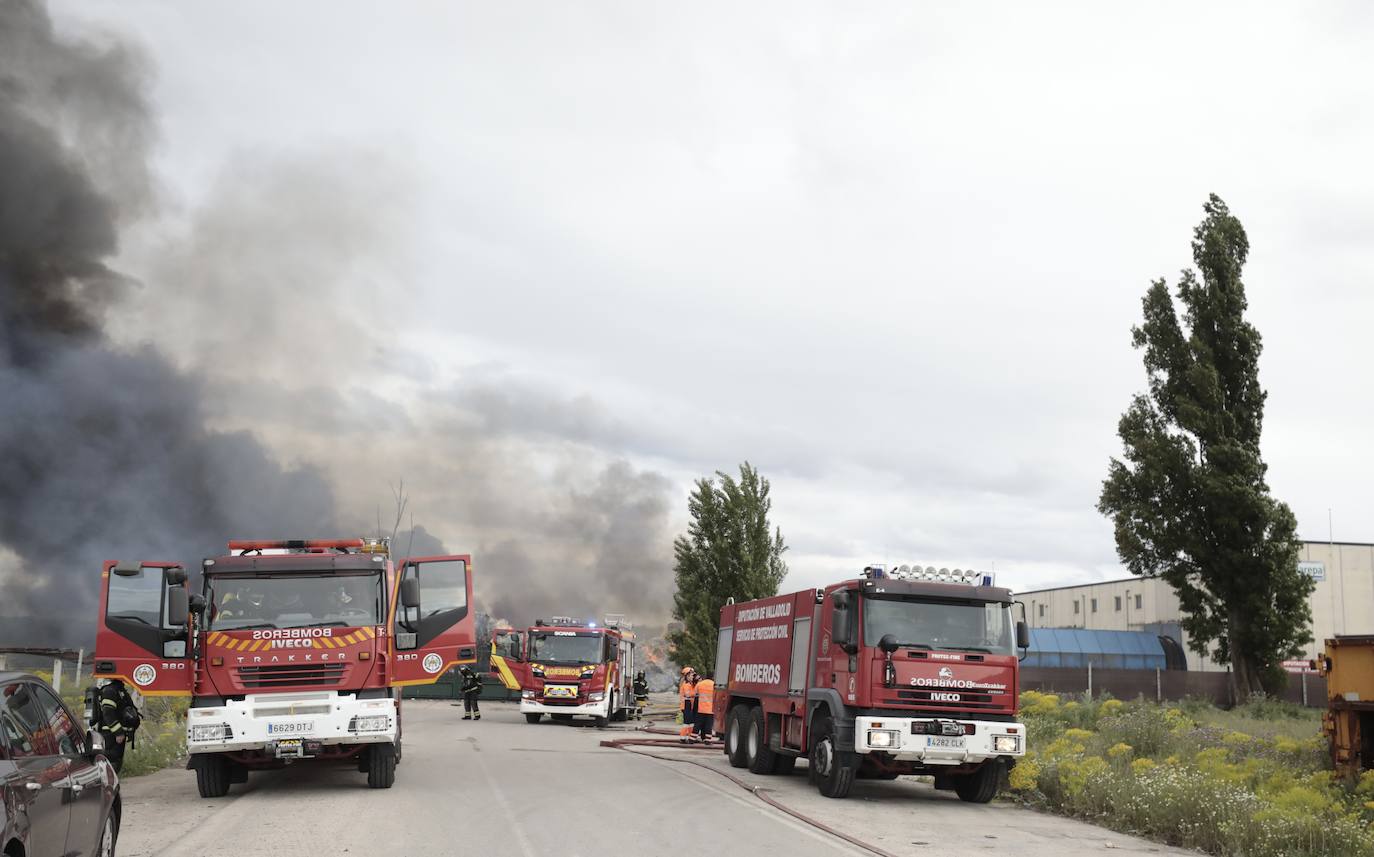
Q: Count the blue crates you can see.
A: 0